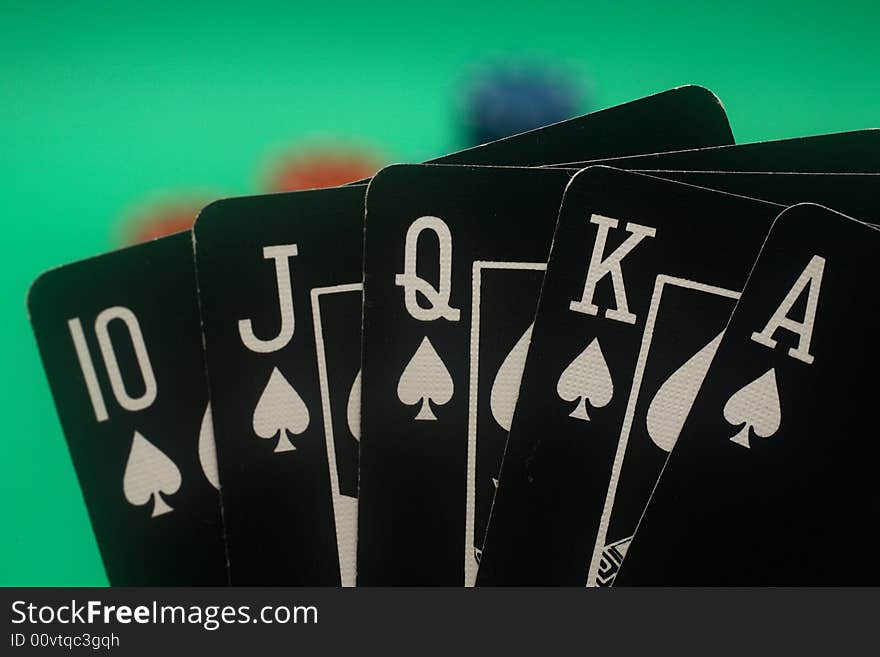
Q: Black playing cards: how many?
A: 5